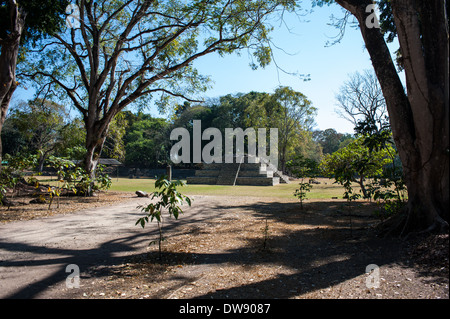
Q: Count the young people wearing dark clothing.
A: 0